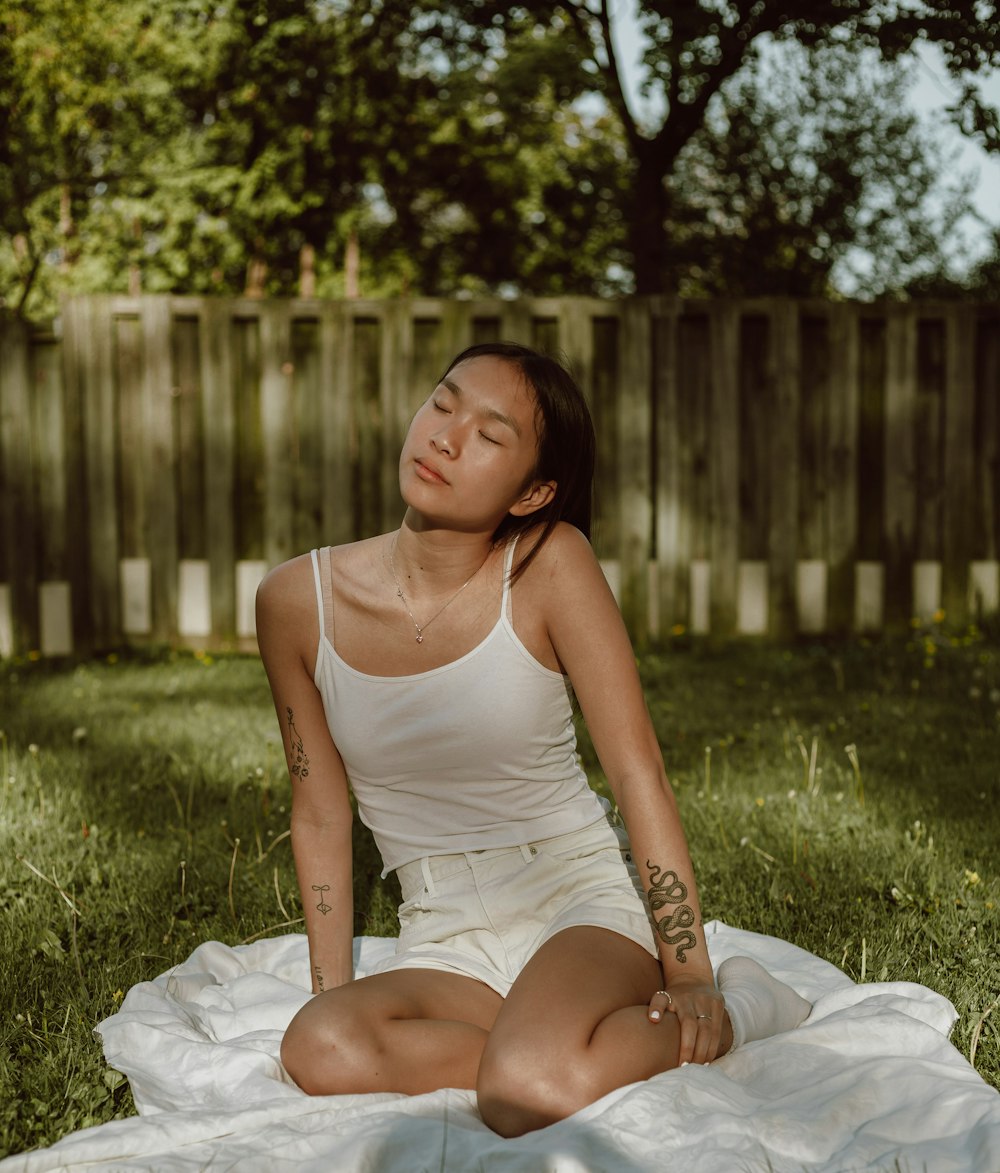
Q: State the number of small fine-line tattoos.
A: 3